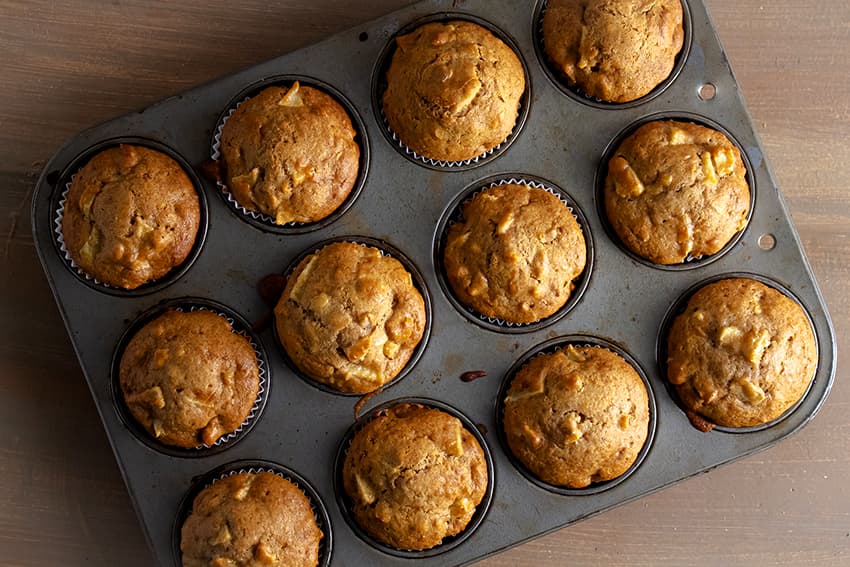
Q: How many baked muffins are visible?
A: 12